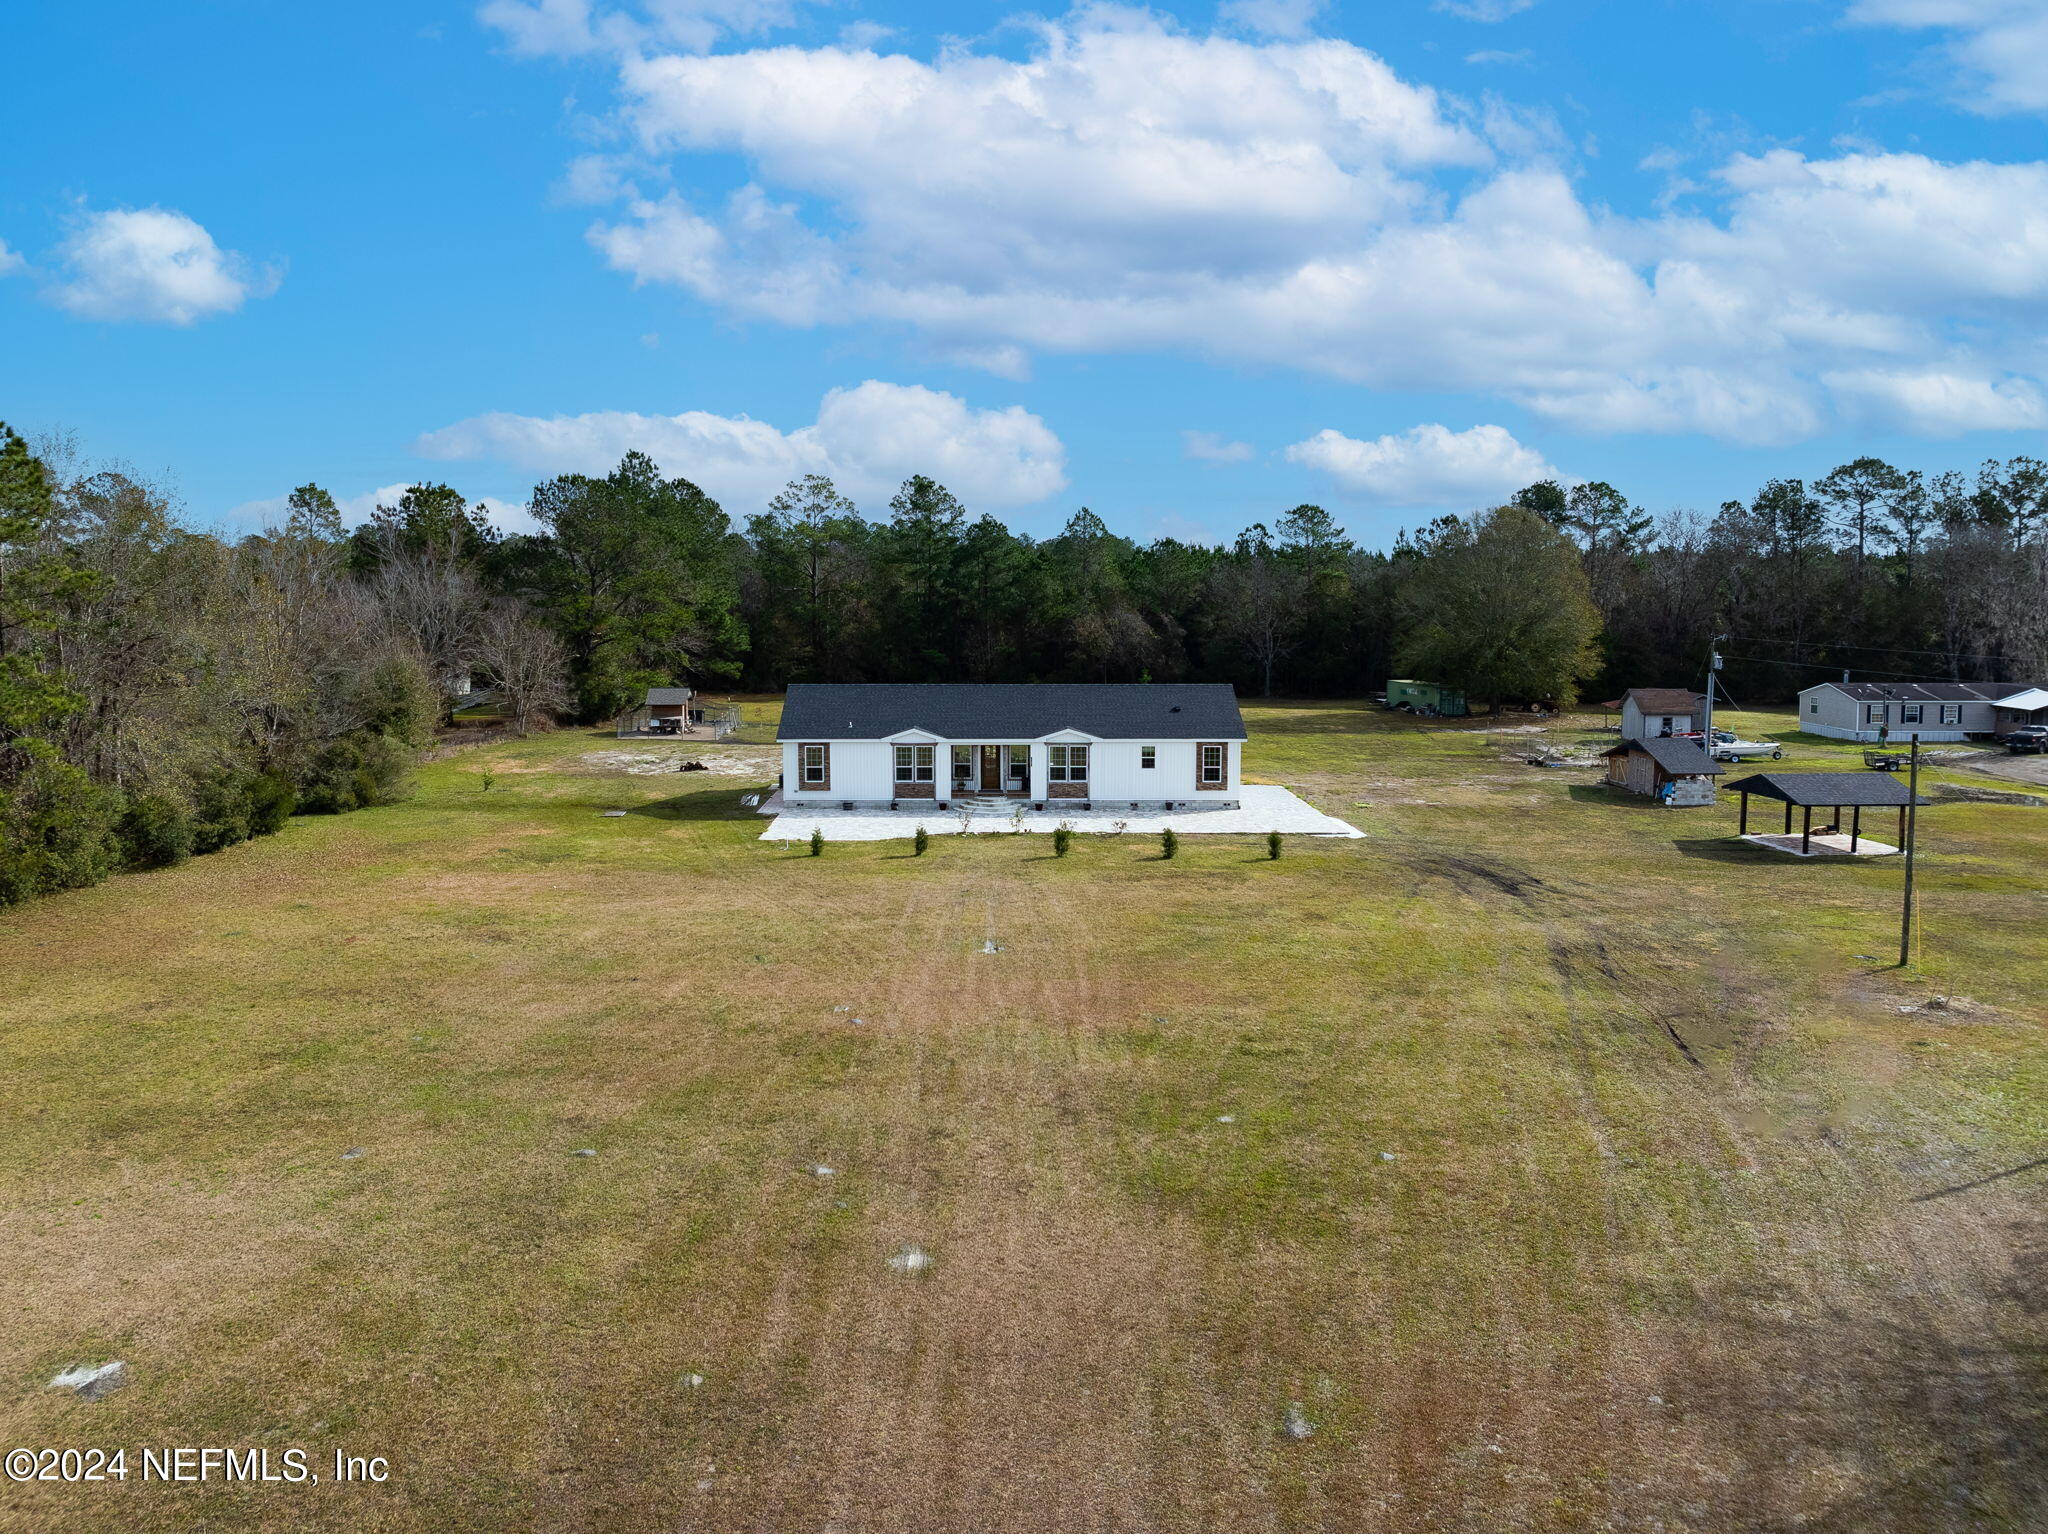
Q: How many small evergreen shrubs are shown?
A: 5